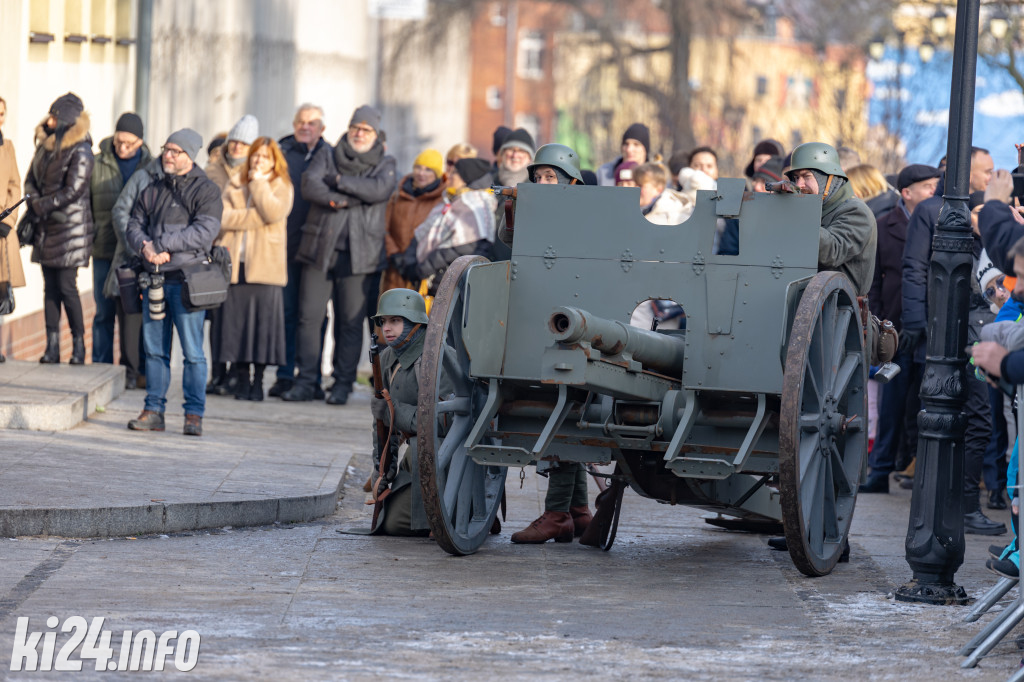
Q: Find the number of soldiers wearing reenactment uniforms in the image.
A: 3